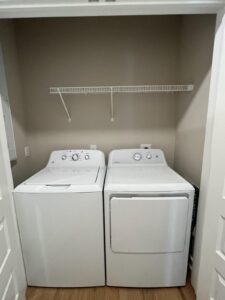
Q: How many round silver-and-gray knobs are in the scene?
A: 5